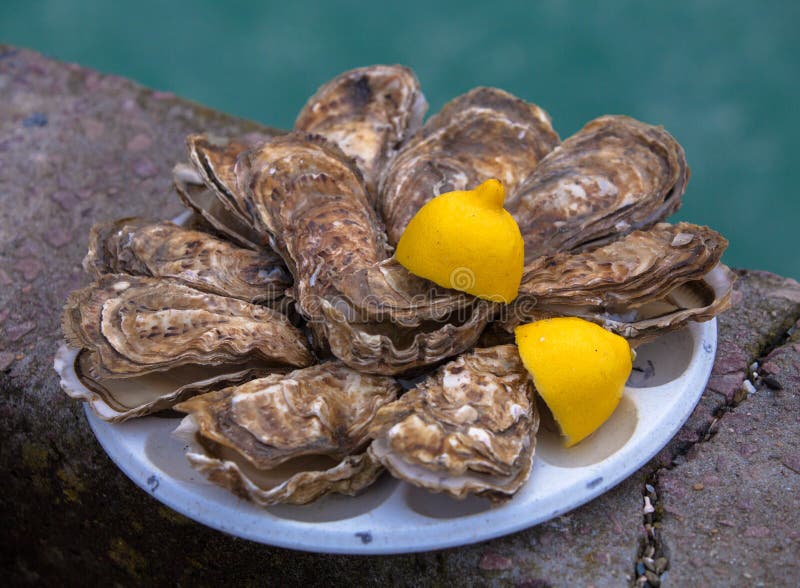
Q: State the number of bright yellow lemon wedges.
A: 2